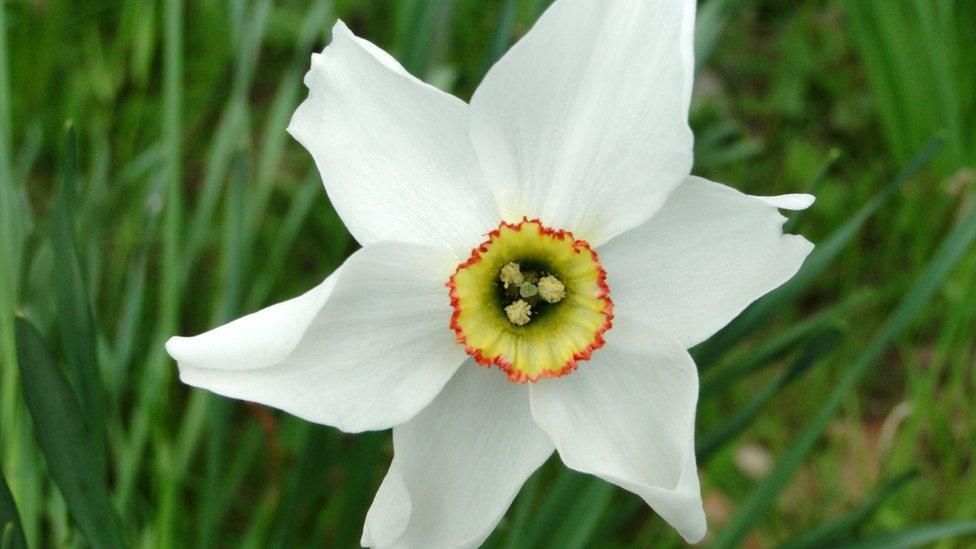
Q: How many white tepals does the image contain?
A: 6